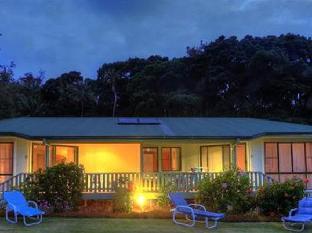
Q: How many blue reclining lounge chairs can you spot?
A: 3